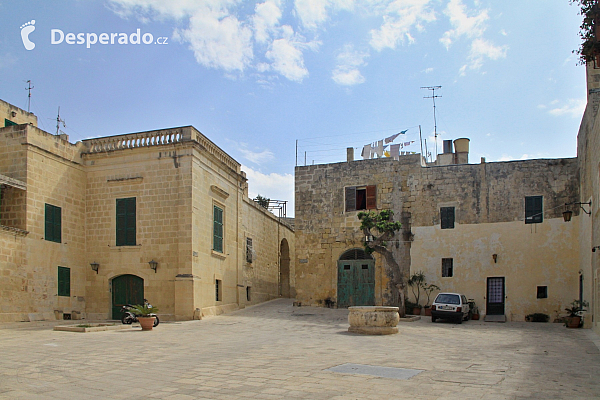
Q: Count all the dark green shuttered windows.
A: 6